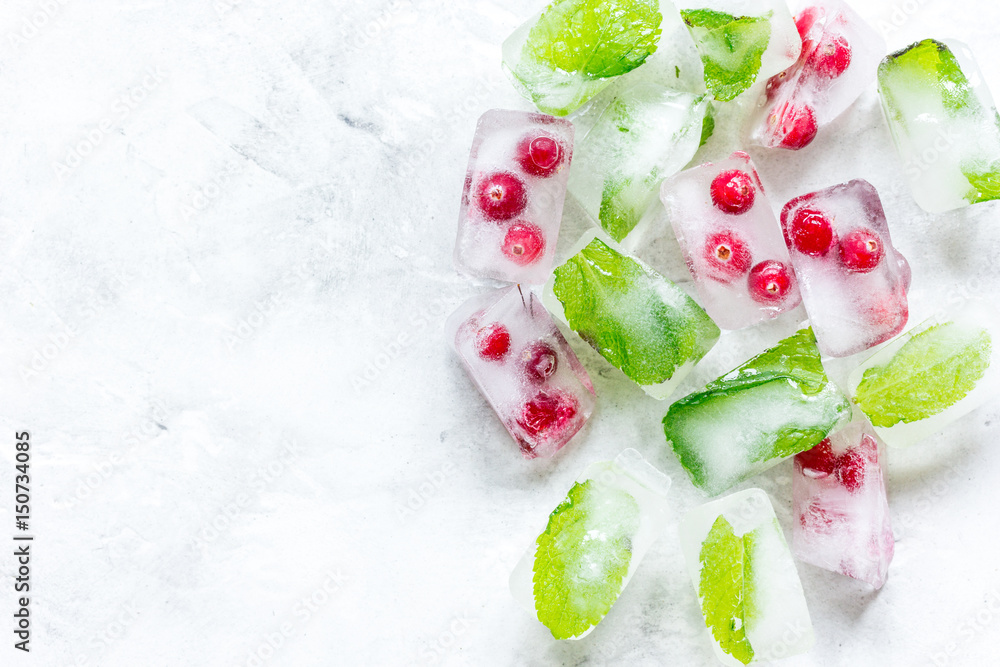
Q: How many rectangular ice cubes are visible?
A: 15